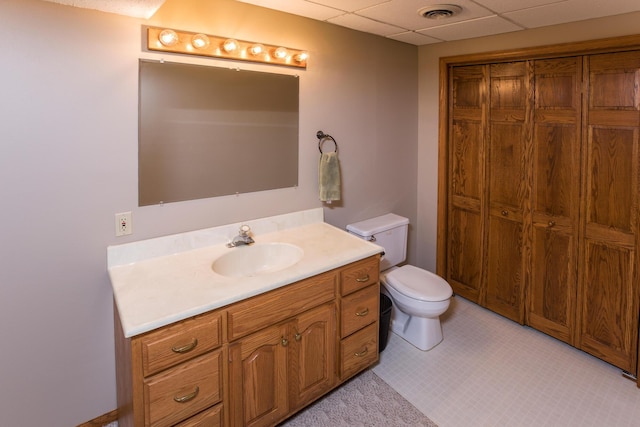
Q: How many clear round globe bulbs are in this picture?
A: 6